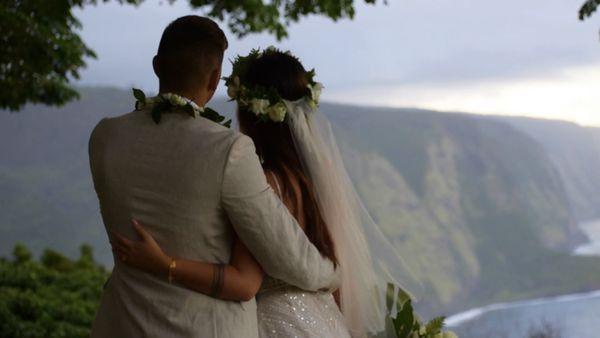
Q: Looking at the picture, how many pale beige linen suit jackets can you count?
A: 1